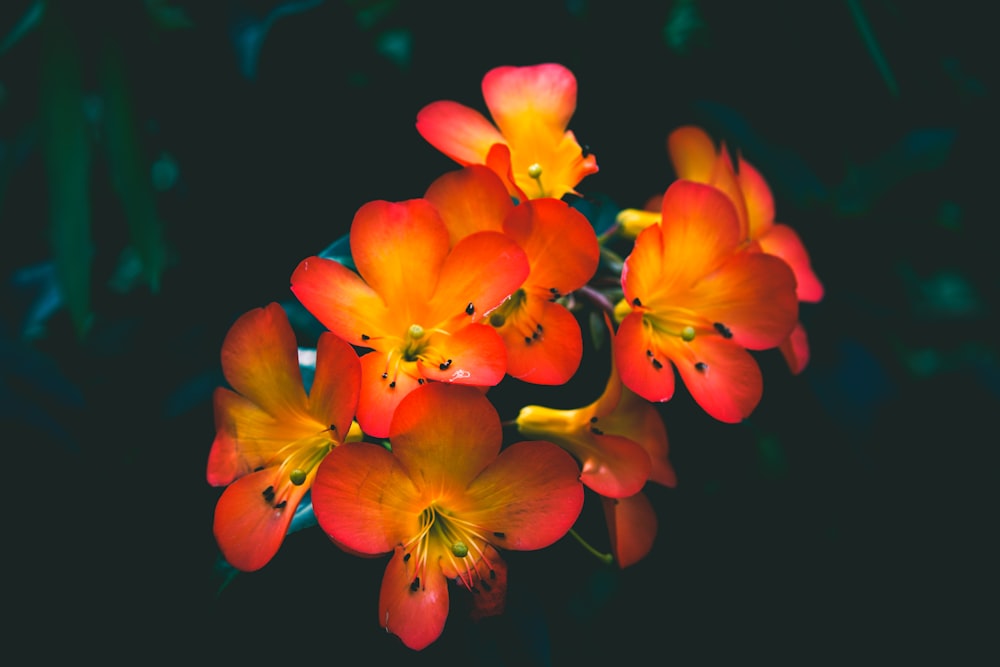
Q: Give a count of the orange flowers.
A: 8